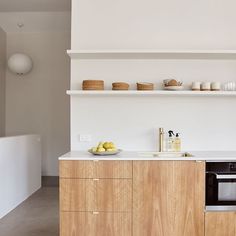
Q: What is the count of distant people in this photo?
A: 0